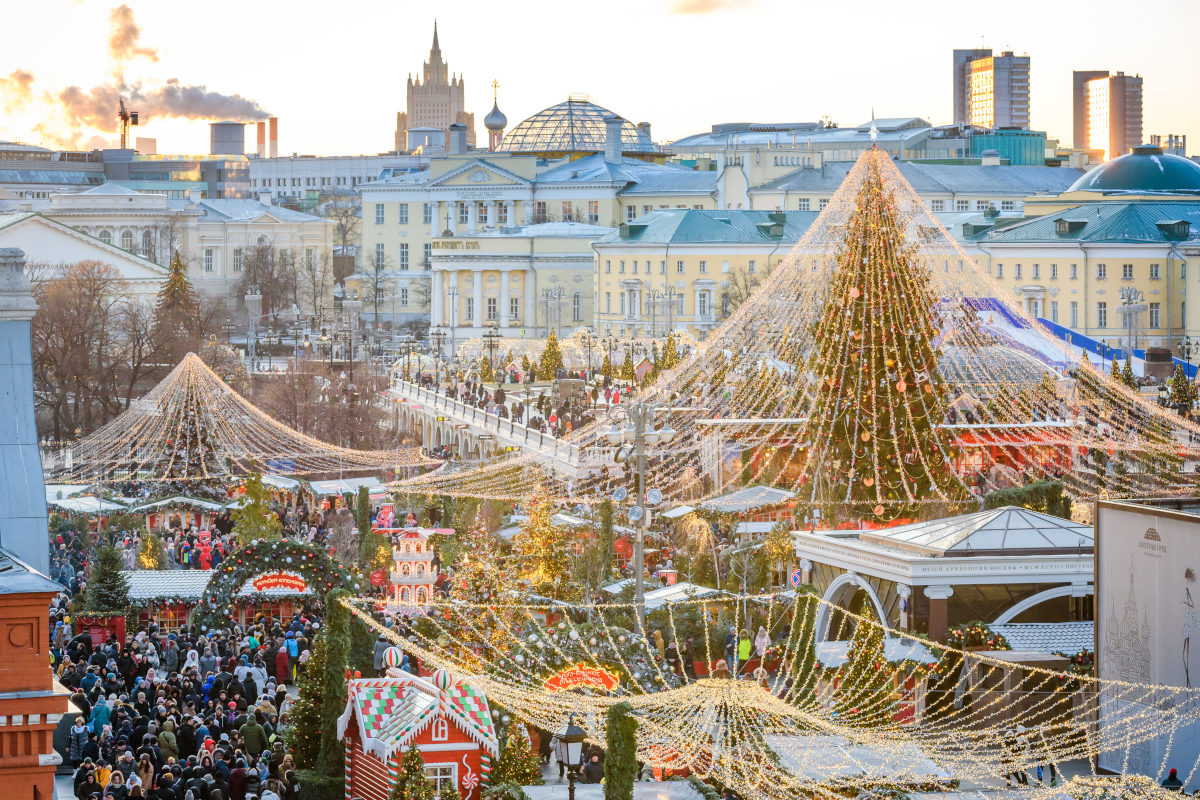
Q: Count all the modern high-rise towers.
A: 2